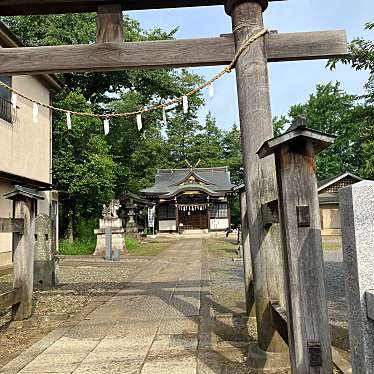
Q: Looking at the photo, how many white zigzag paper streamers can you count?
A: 8